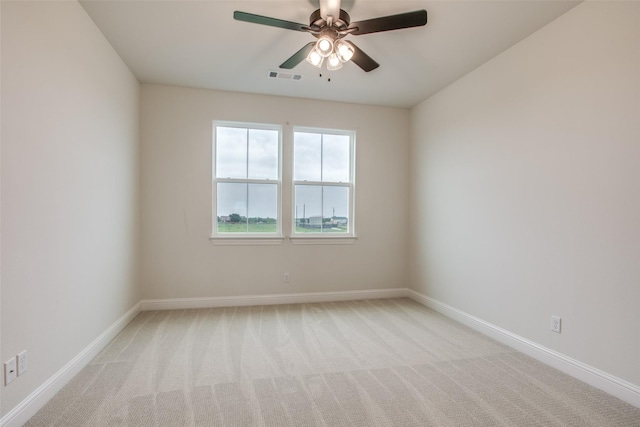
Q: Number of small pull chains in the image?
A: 2